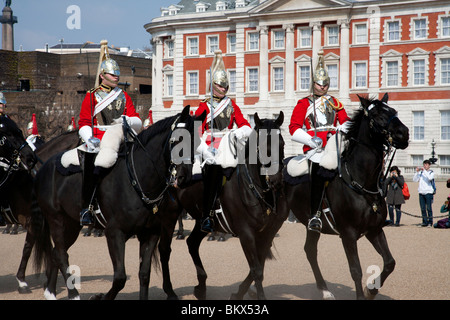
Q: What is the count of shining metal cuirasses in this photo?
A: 3